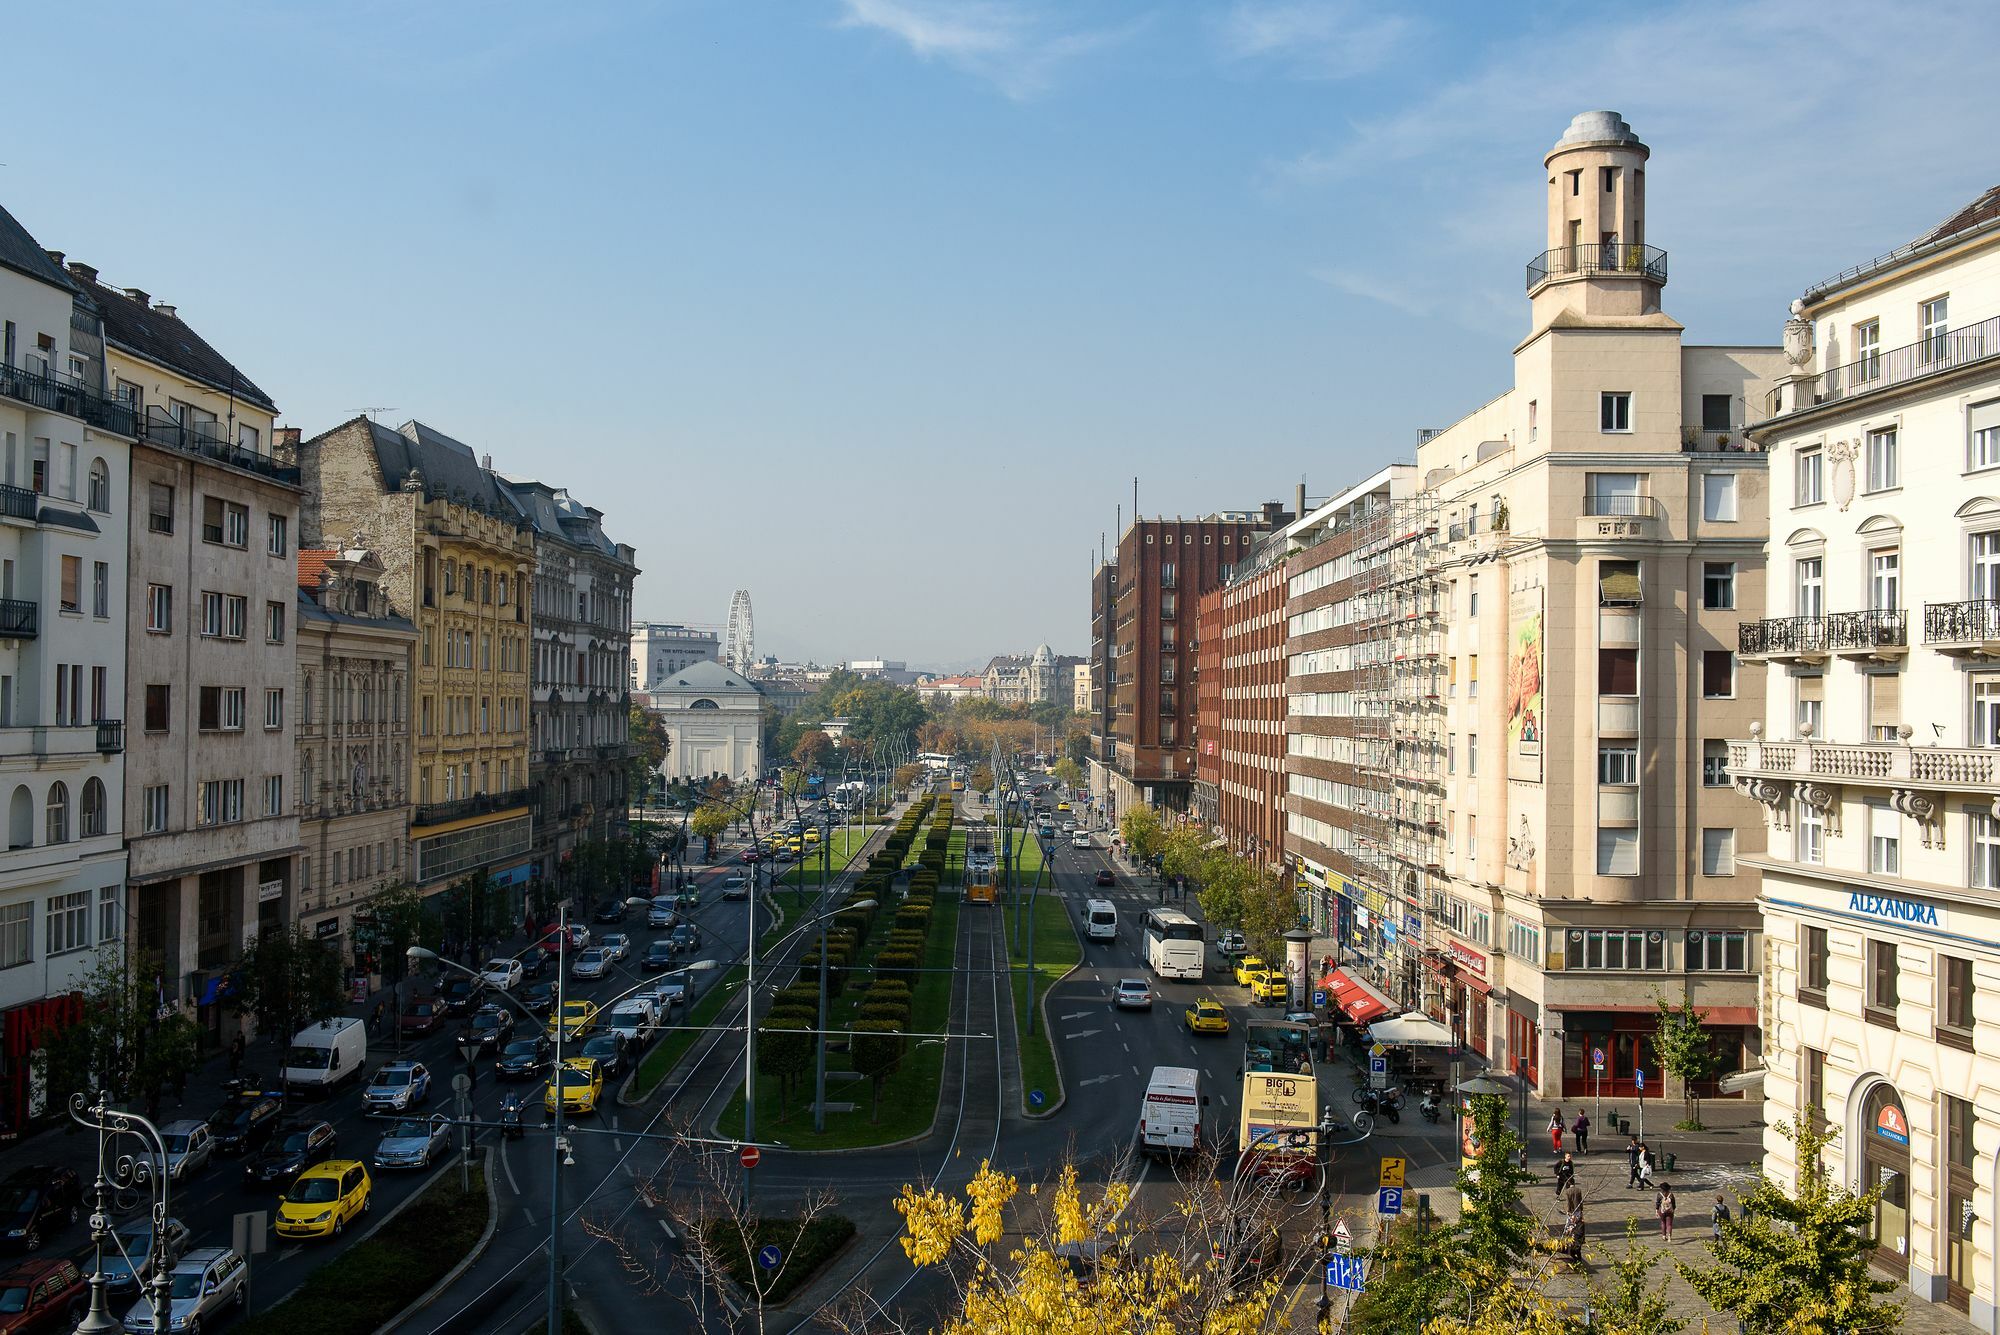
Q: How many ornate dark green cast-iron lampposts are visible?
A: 2